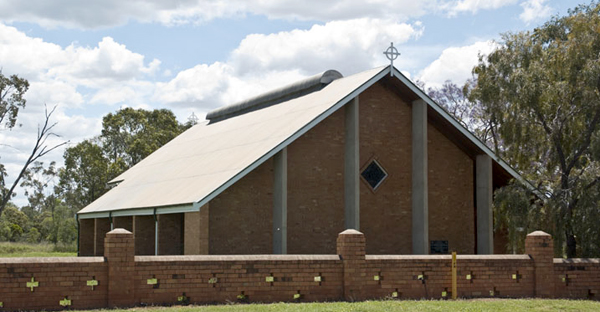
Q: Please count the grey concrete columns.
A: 4